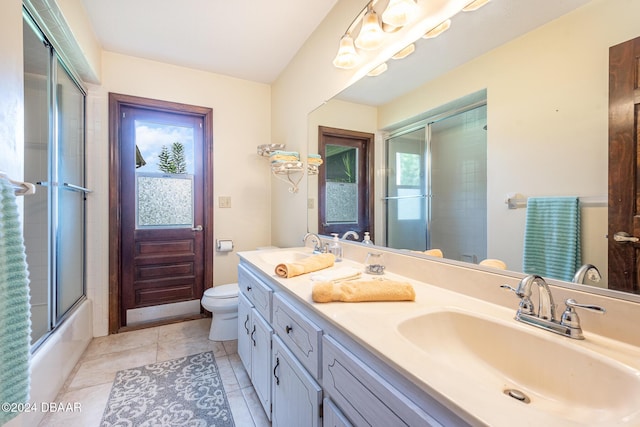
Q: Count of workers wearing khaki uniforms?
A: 0